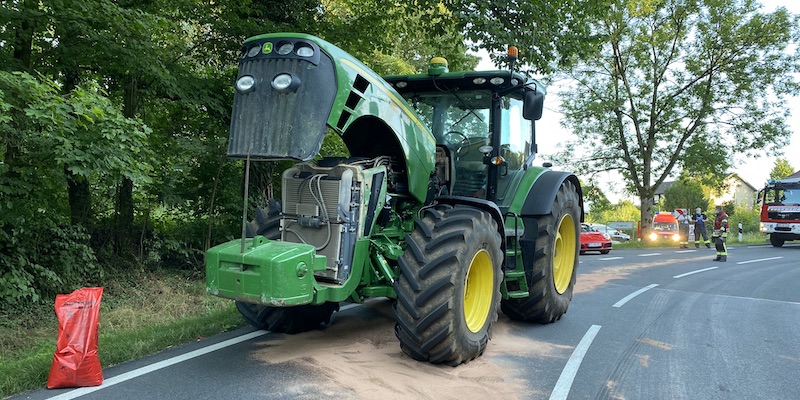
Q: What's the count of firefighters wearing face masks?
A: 3